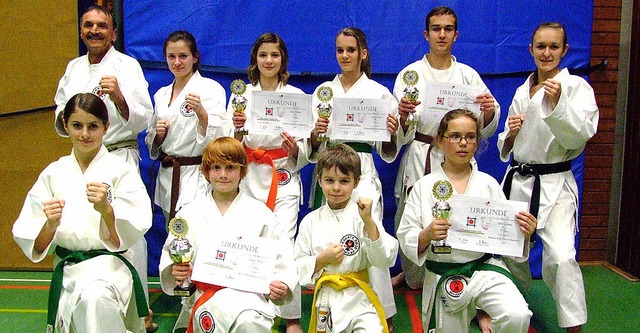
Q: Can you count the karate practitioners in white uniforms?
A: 10